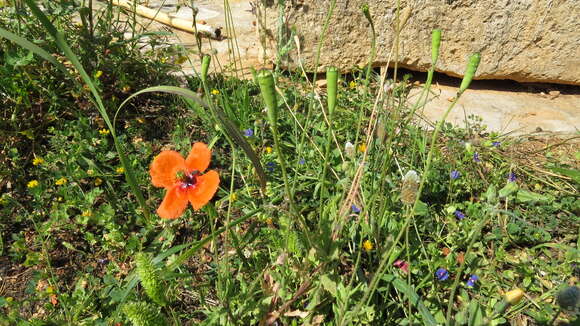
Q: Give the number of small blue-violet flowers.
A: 11